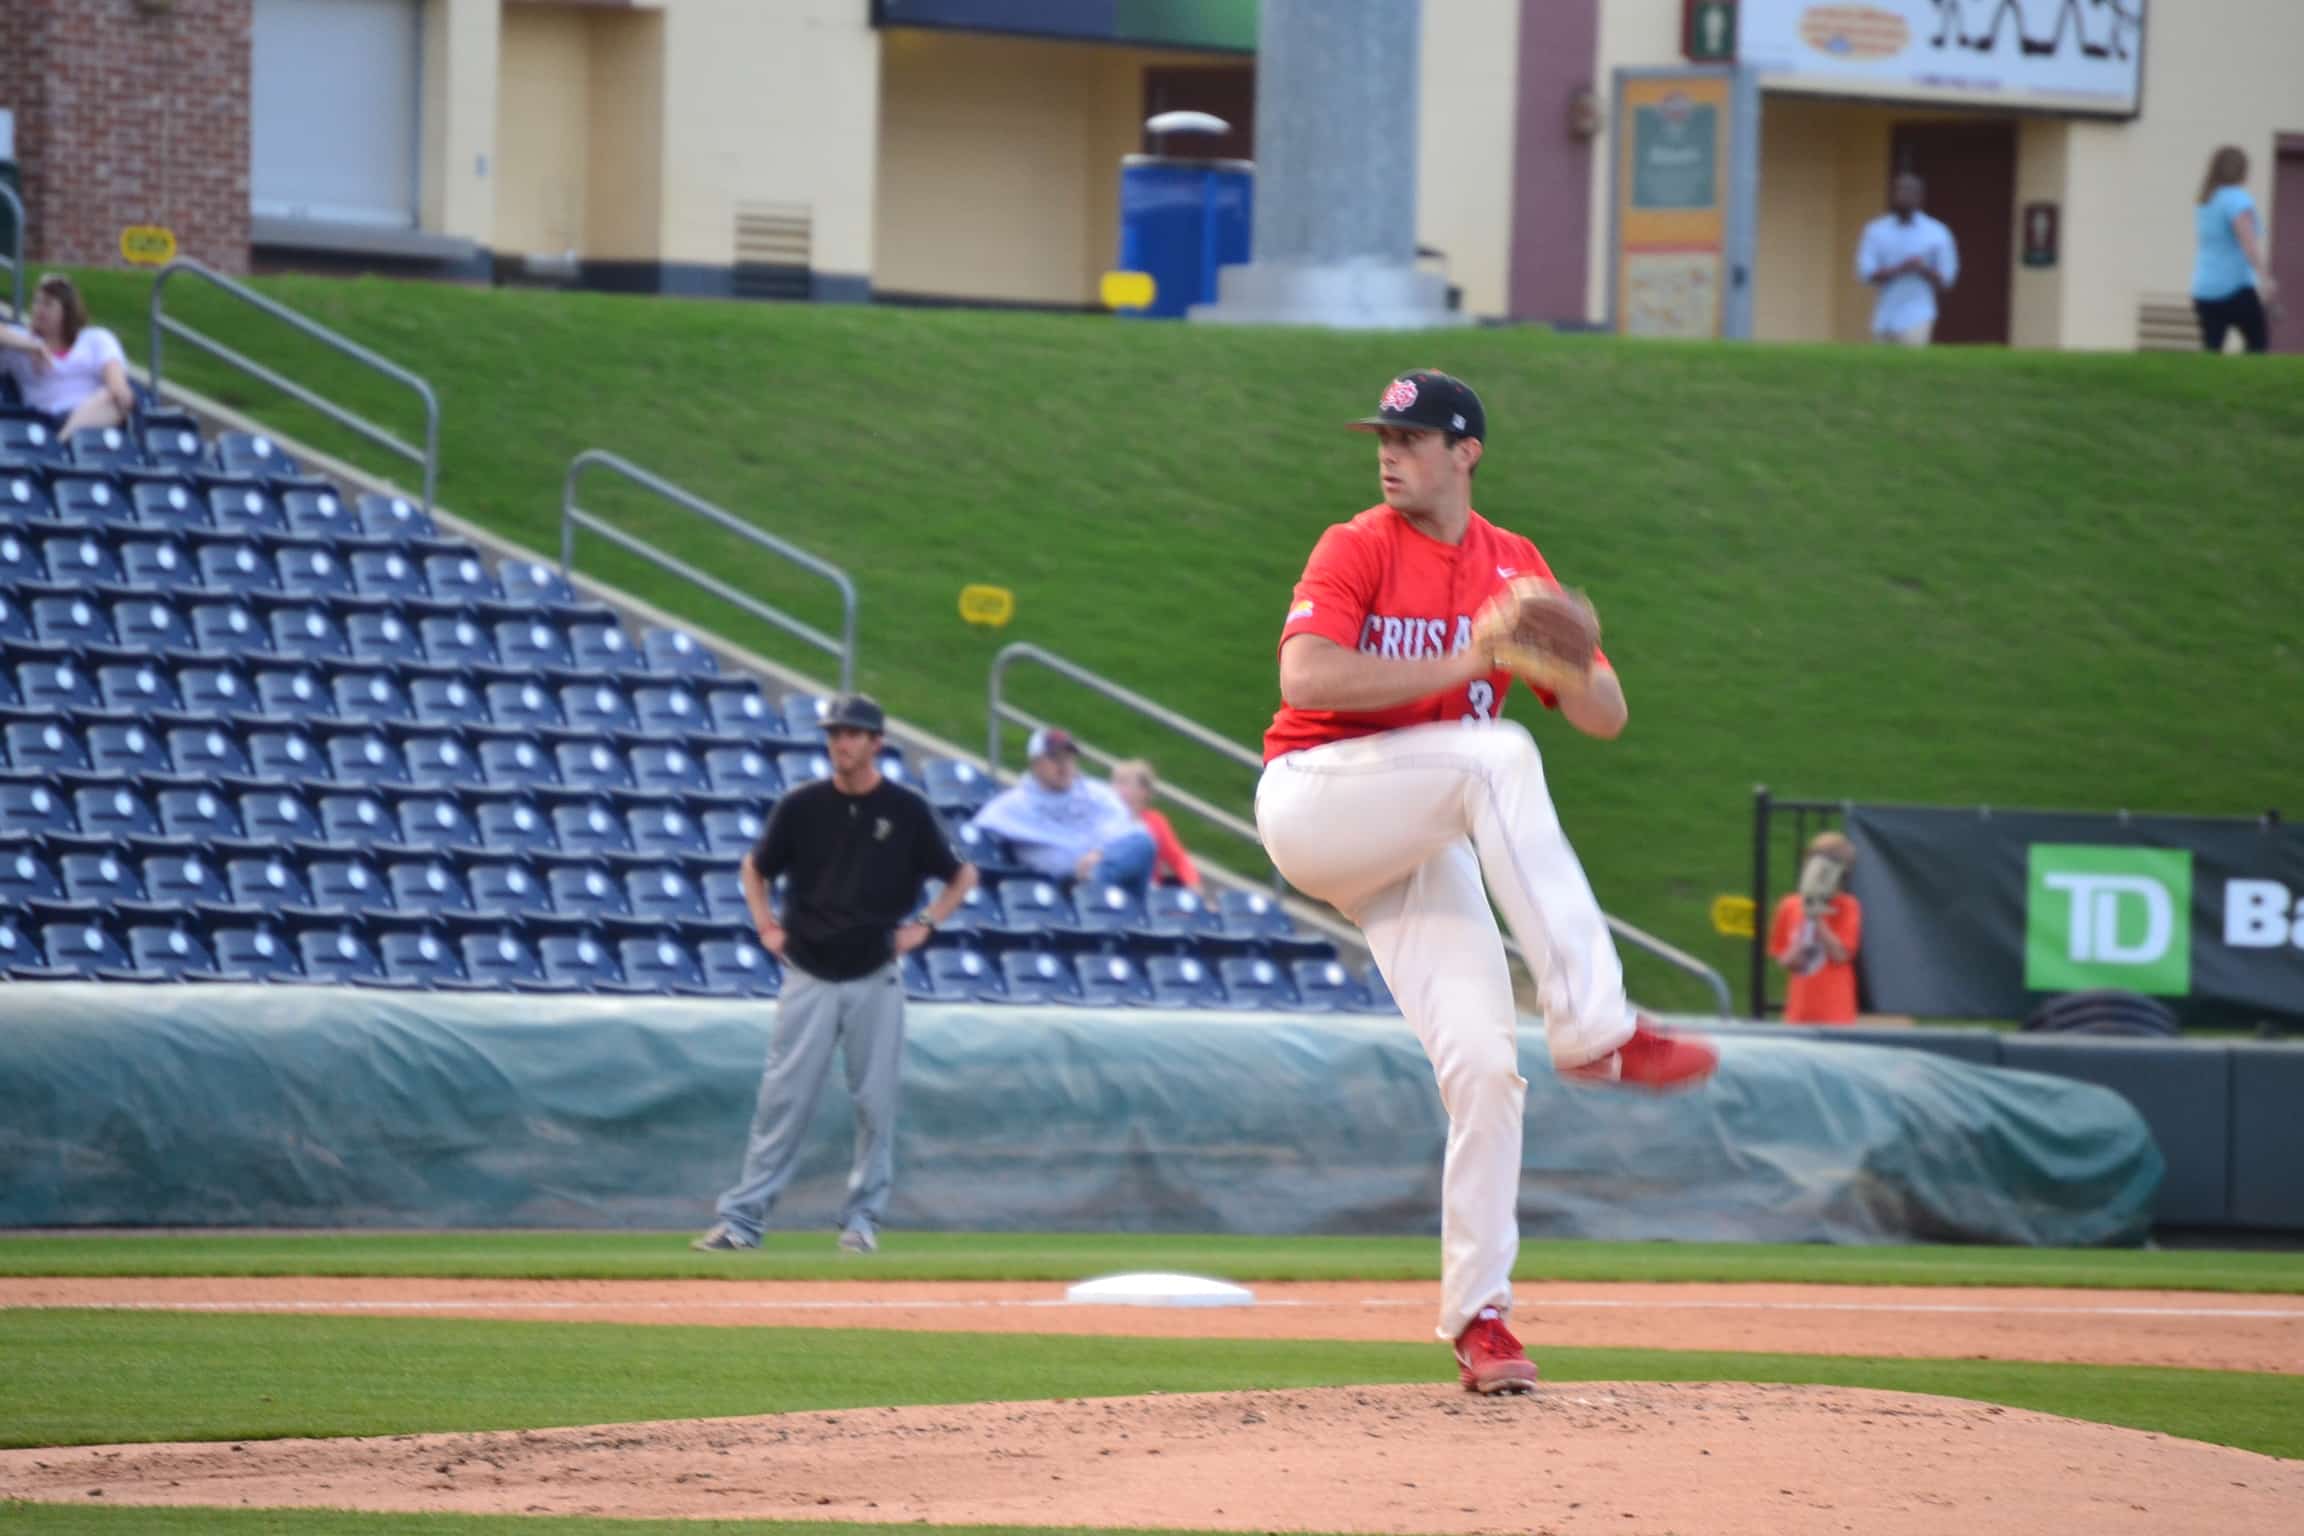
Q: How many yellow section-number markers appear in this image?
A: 4